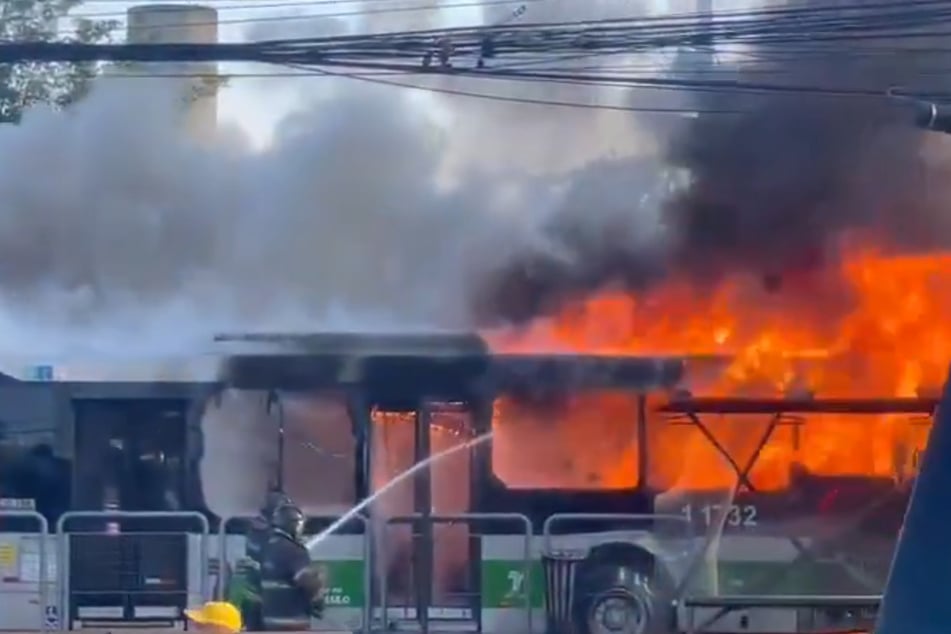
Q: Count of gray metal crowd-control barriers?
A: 5